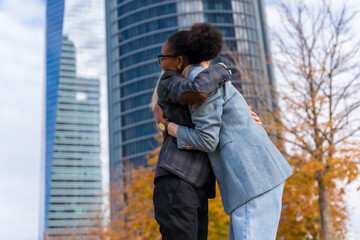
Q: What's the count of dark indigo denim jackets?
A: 0